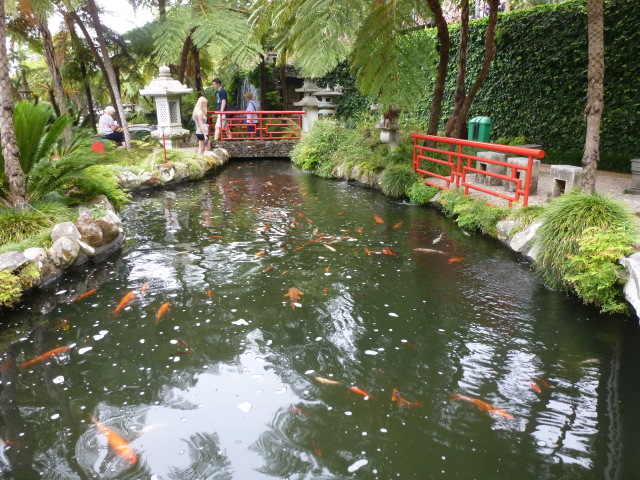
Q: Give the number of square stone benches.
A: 3